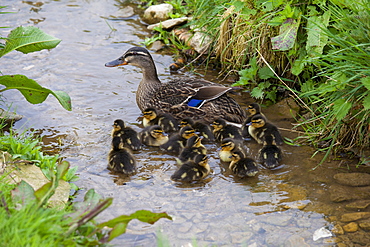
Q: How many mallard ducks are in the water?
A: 15